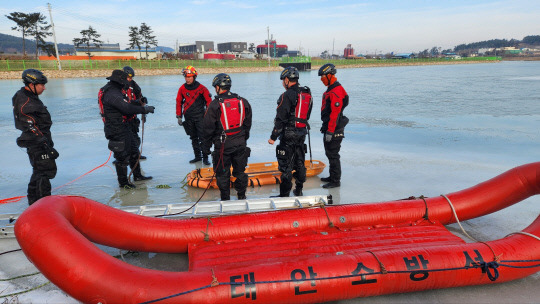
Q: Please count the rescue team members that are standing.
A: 7